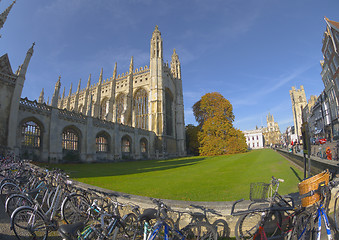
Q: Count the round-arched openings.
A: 5